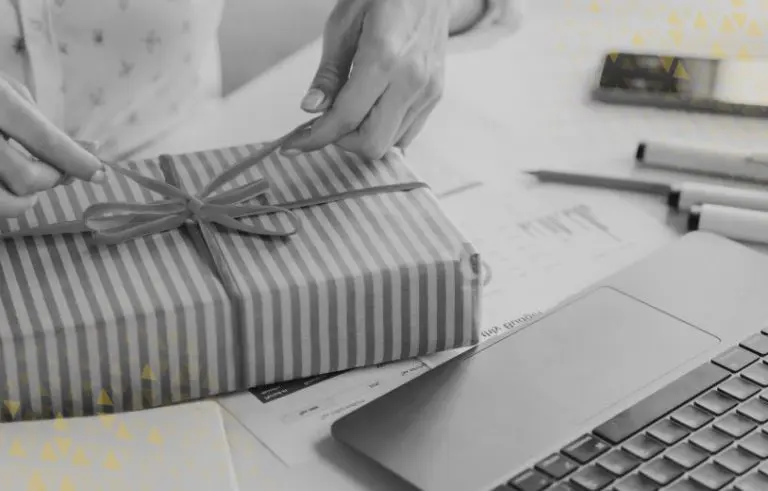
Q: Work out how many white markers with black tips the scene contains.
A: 3